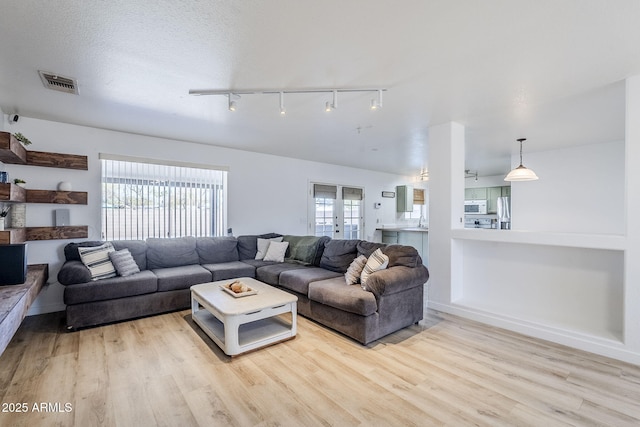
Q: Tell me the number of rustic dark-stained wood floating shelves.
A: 3